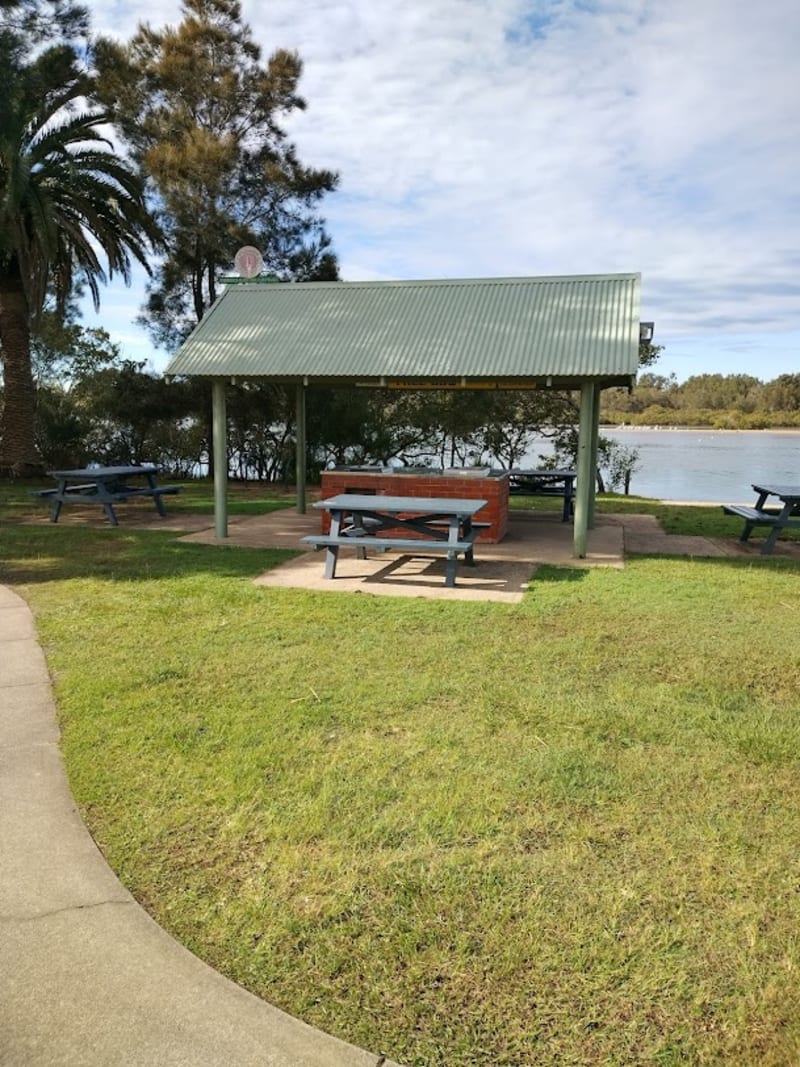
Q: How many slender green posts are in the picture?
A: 4